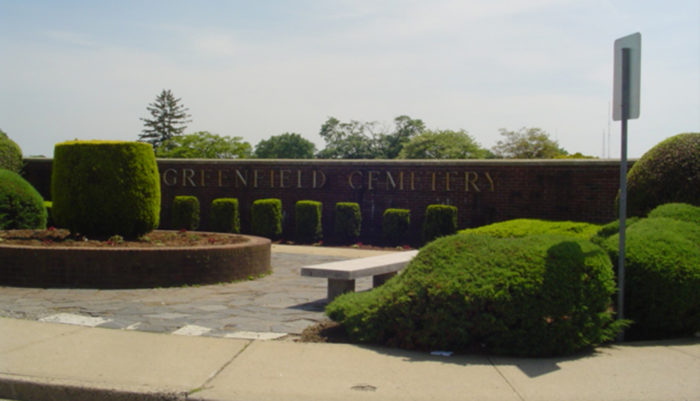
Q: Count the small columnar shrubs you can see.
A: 7